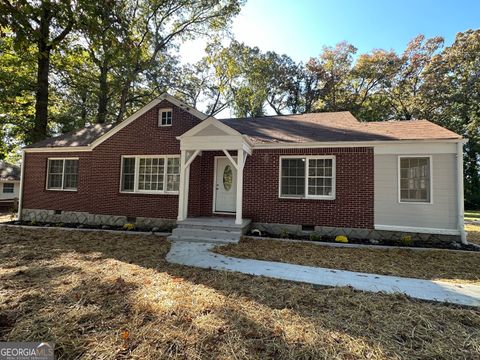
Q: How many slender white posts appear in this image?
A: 2